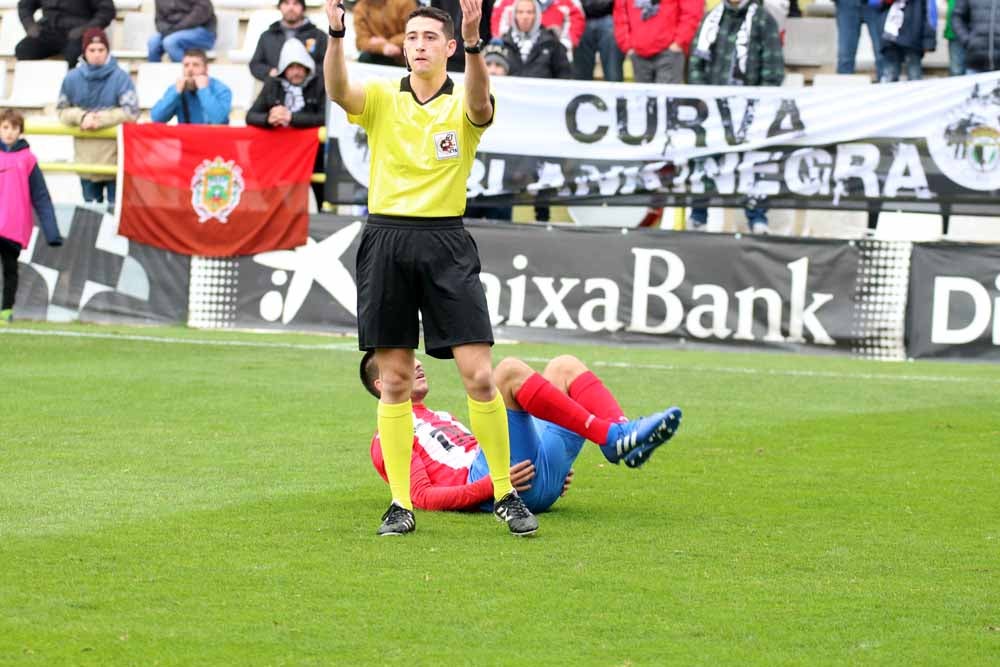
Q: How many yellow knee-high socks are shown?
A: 2